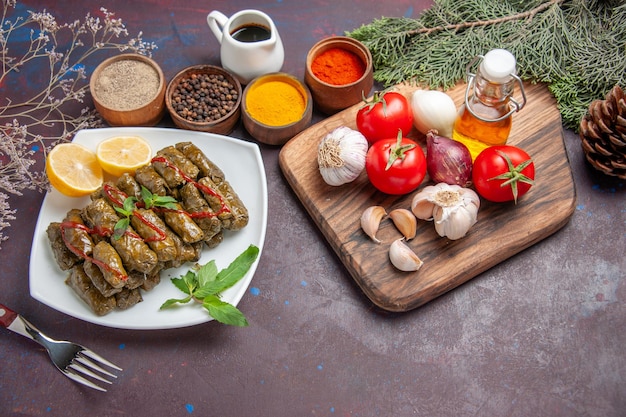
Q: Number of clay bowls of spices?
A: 4